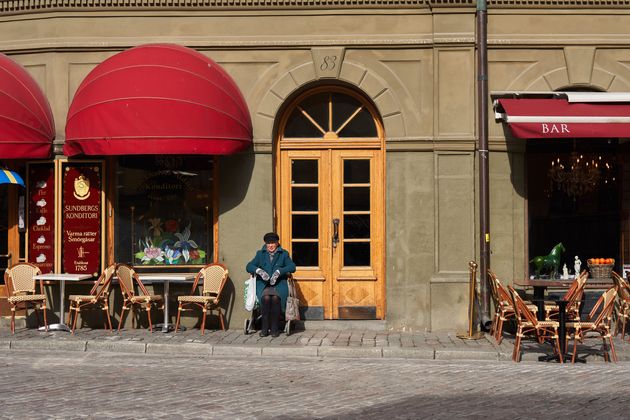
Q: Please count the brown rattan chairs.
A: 9